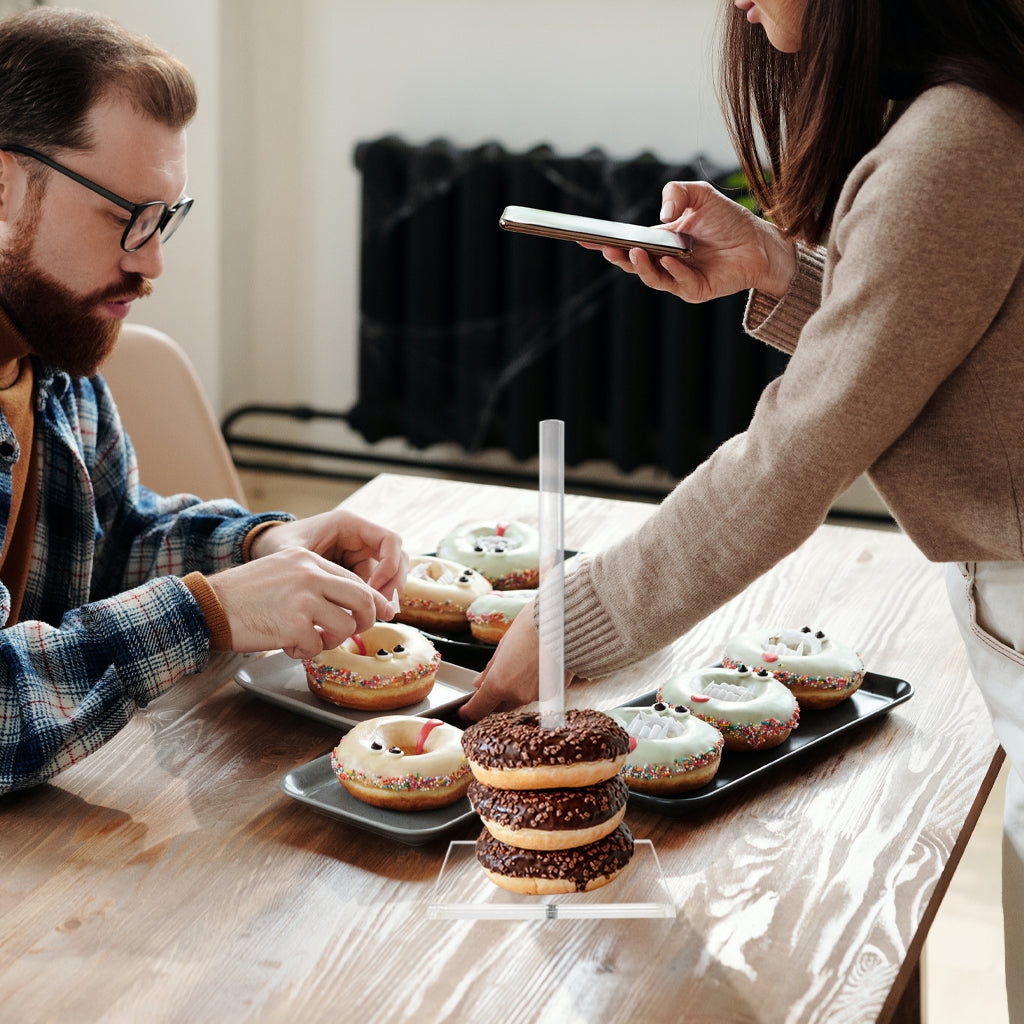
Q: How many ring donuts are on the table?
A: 11